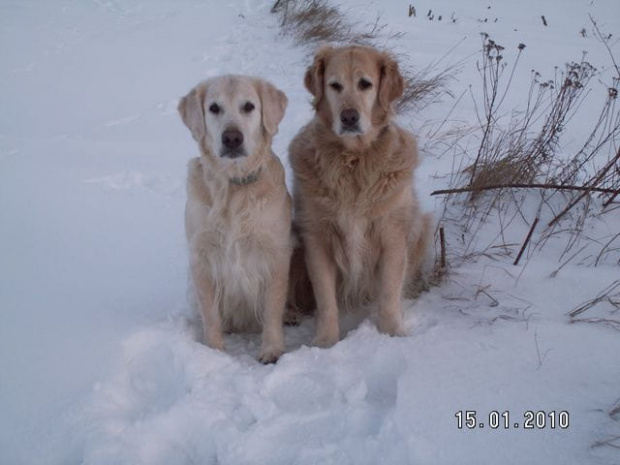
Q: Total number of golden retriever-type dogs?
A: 2